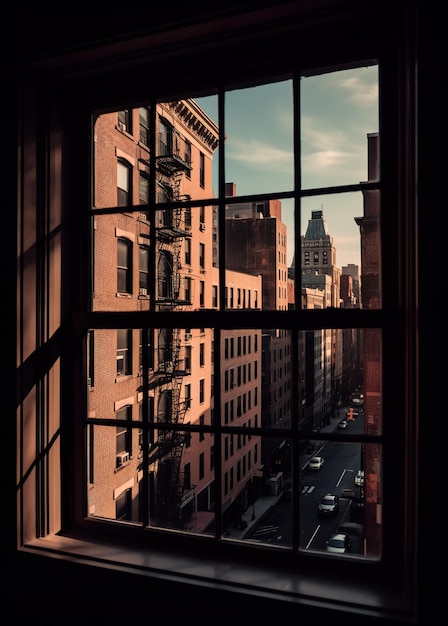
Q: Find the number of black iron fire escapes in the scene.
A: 1